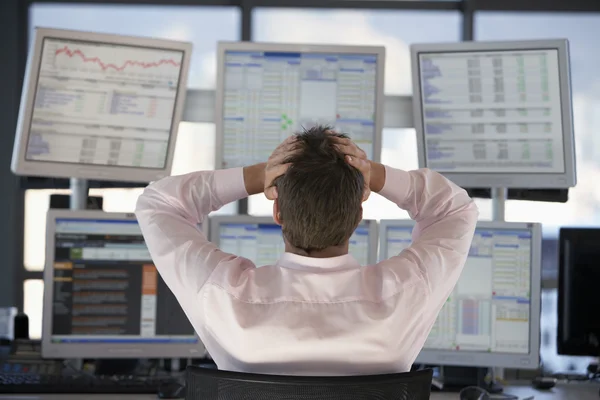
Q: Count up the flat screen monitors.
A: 7